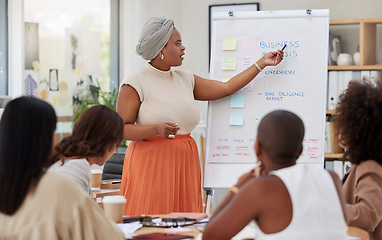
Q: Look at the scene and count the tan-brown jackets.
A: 1